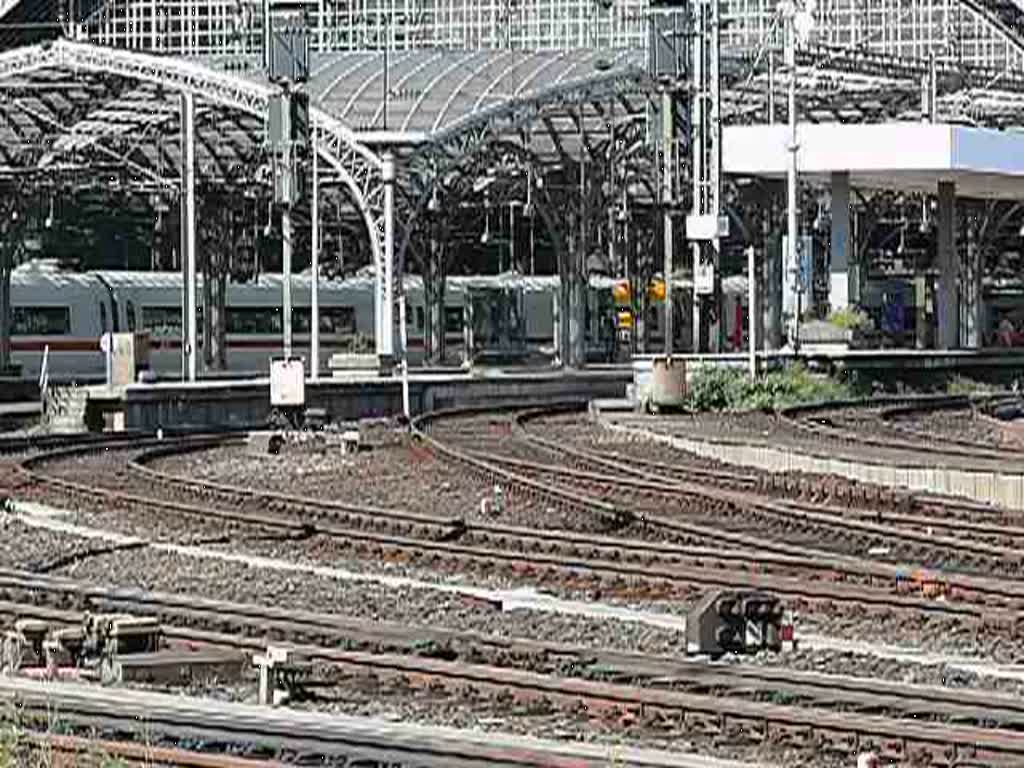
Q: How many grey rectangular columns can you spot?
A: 2